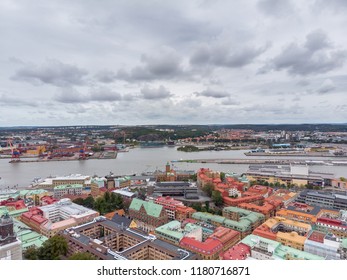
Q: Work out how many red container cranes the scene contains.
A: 2